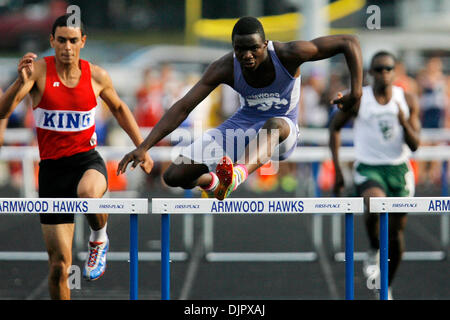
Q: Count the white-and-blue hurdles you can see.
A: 3